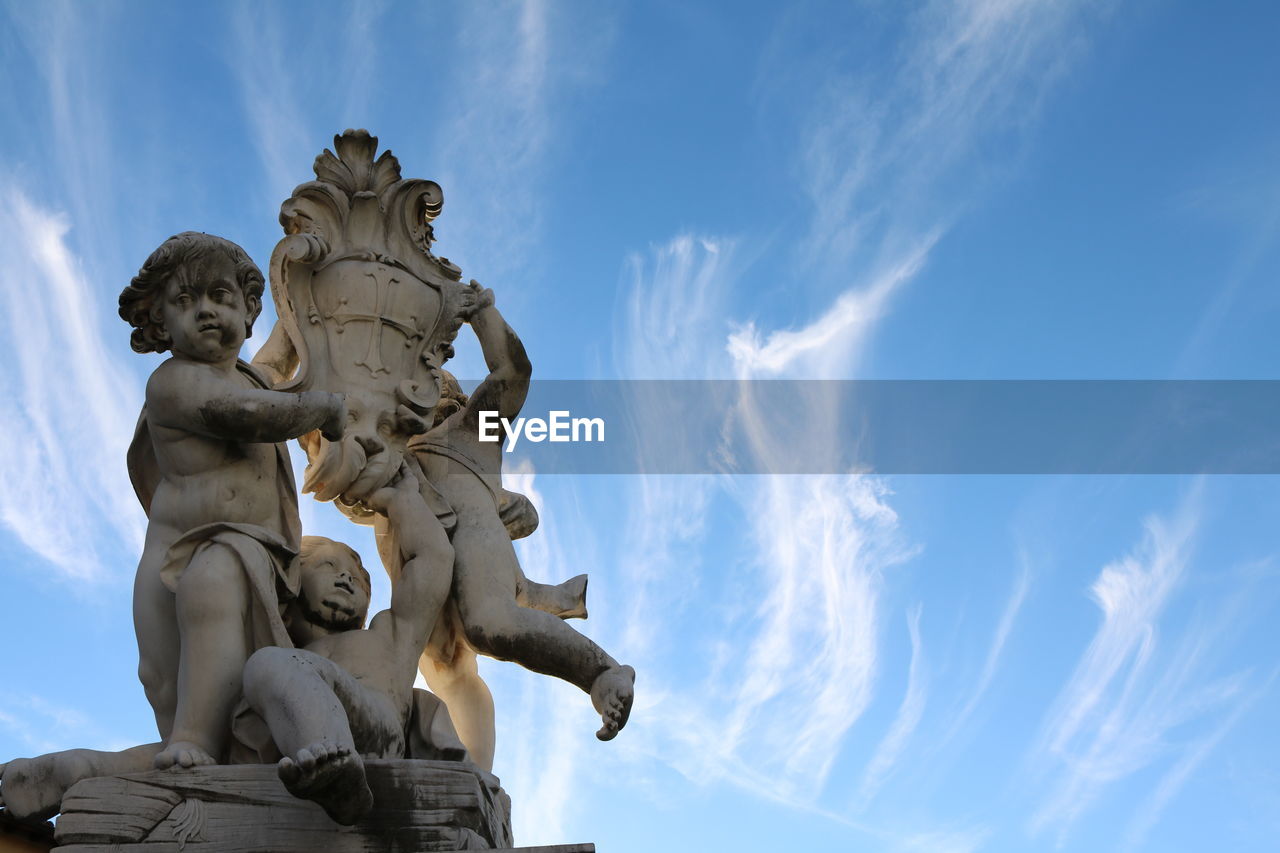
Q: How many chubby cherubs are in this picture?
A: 3